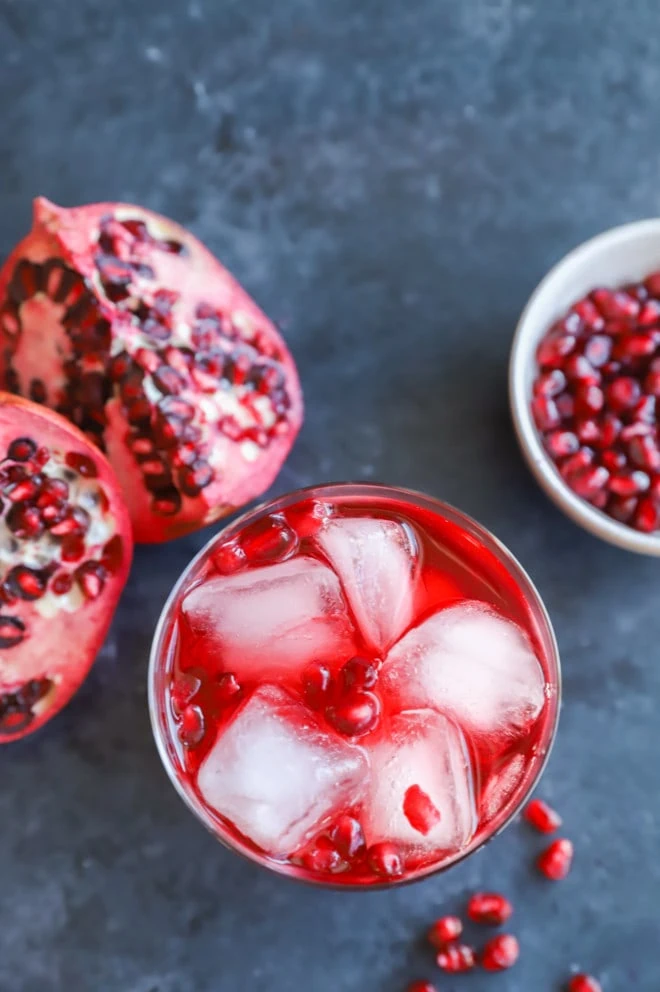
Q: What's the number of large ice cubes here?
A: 5